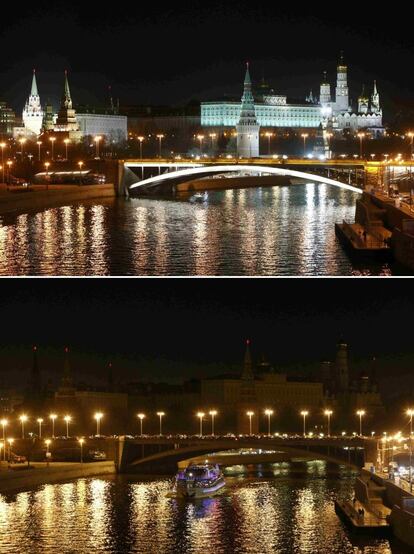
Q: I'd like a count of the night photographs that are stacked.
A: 2